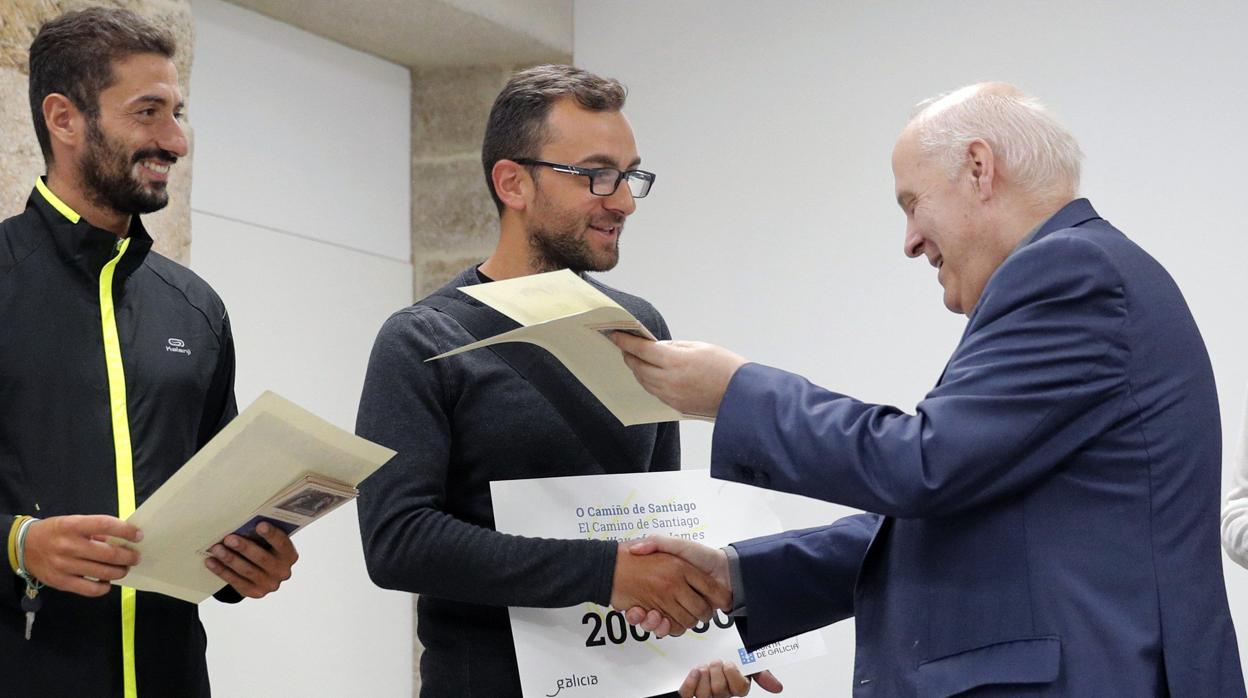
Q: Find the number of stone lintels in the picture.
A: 1